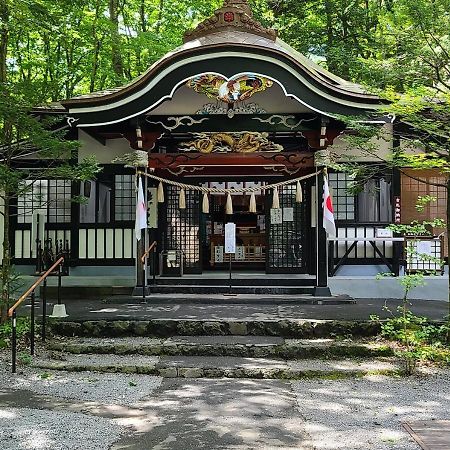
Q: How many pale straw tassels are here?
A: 7